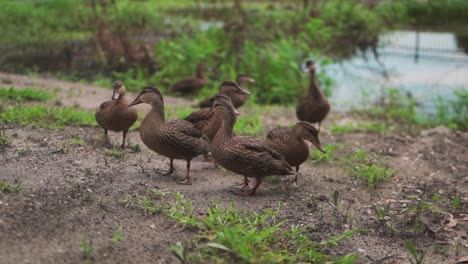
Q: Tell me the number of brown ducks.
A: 9